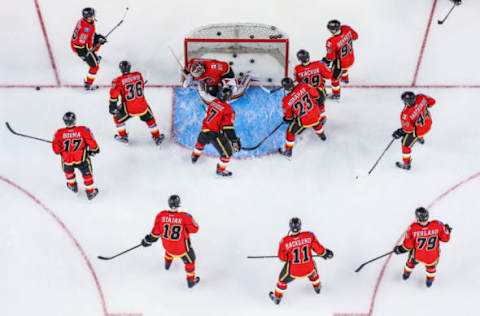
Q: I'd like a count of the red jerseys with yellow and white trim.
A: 12